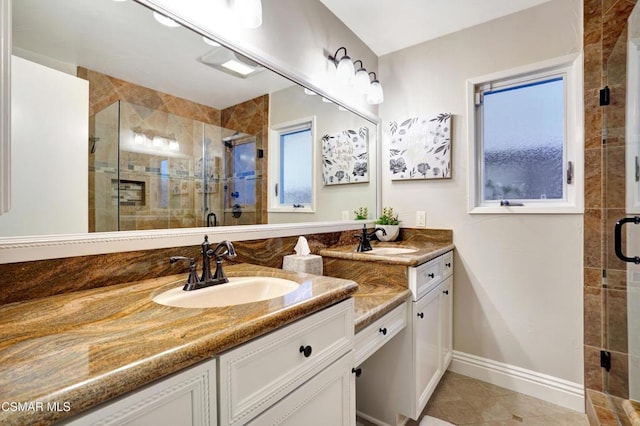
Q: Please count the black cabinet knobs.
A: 7